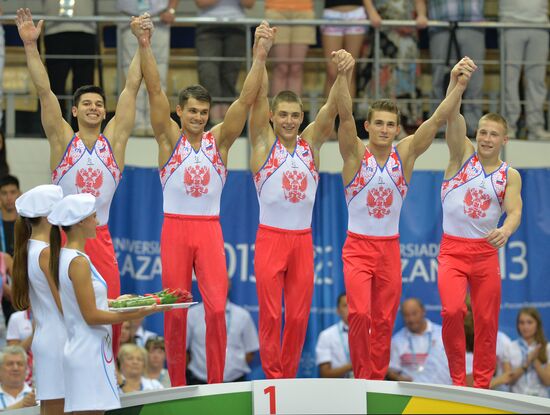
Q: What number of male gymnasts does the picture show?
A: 5